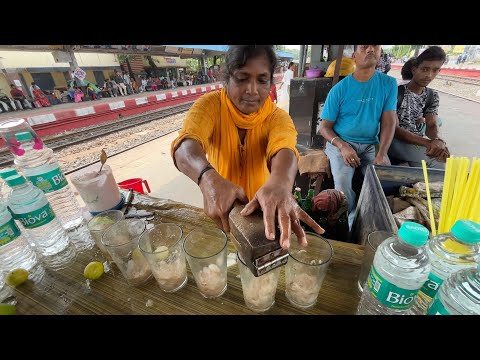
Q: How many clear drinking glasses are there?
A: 7